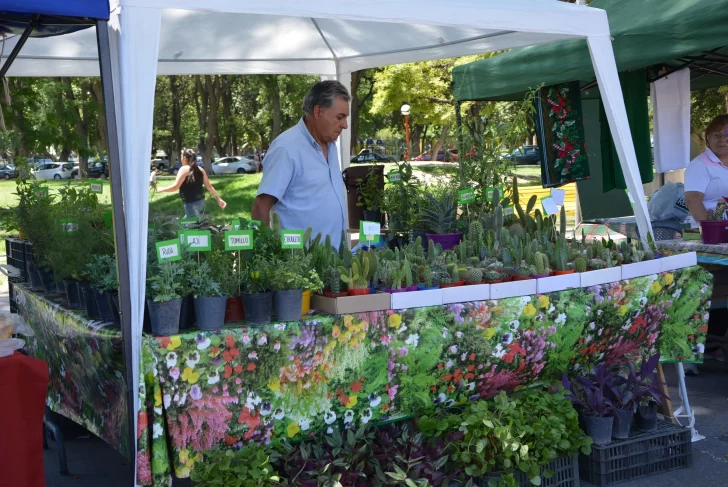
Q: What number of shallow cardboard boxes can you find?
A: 8